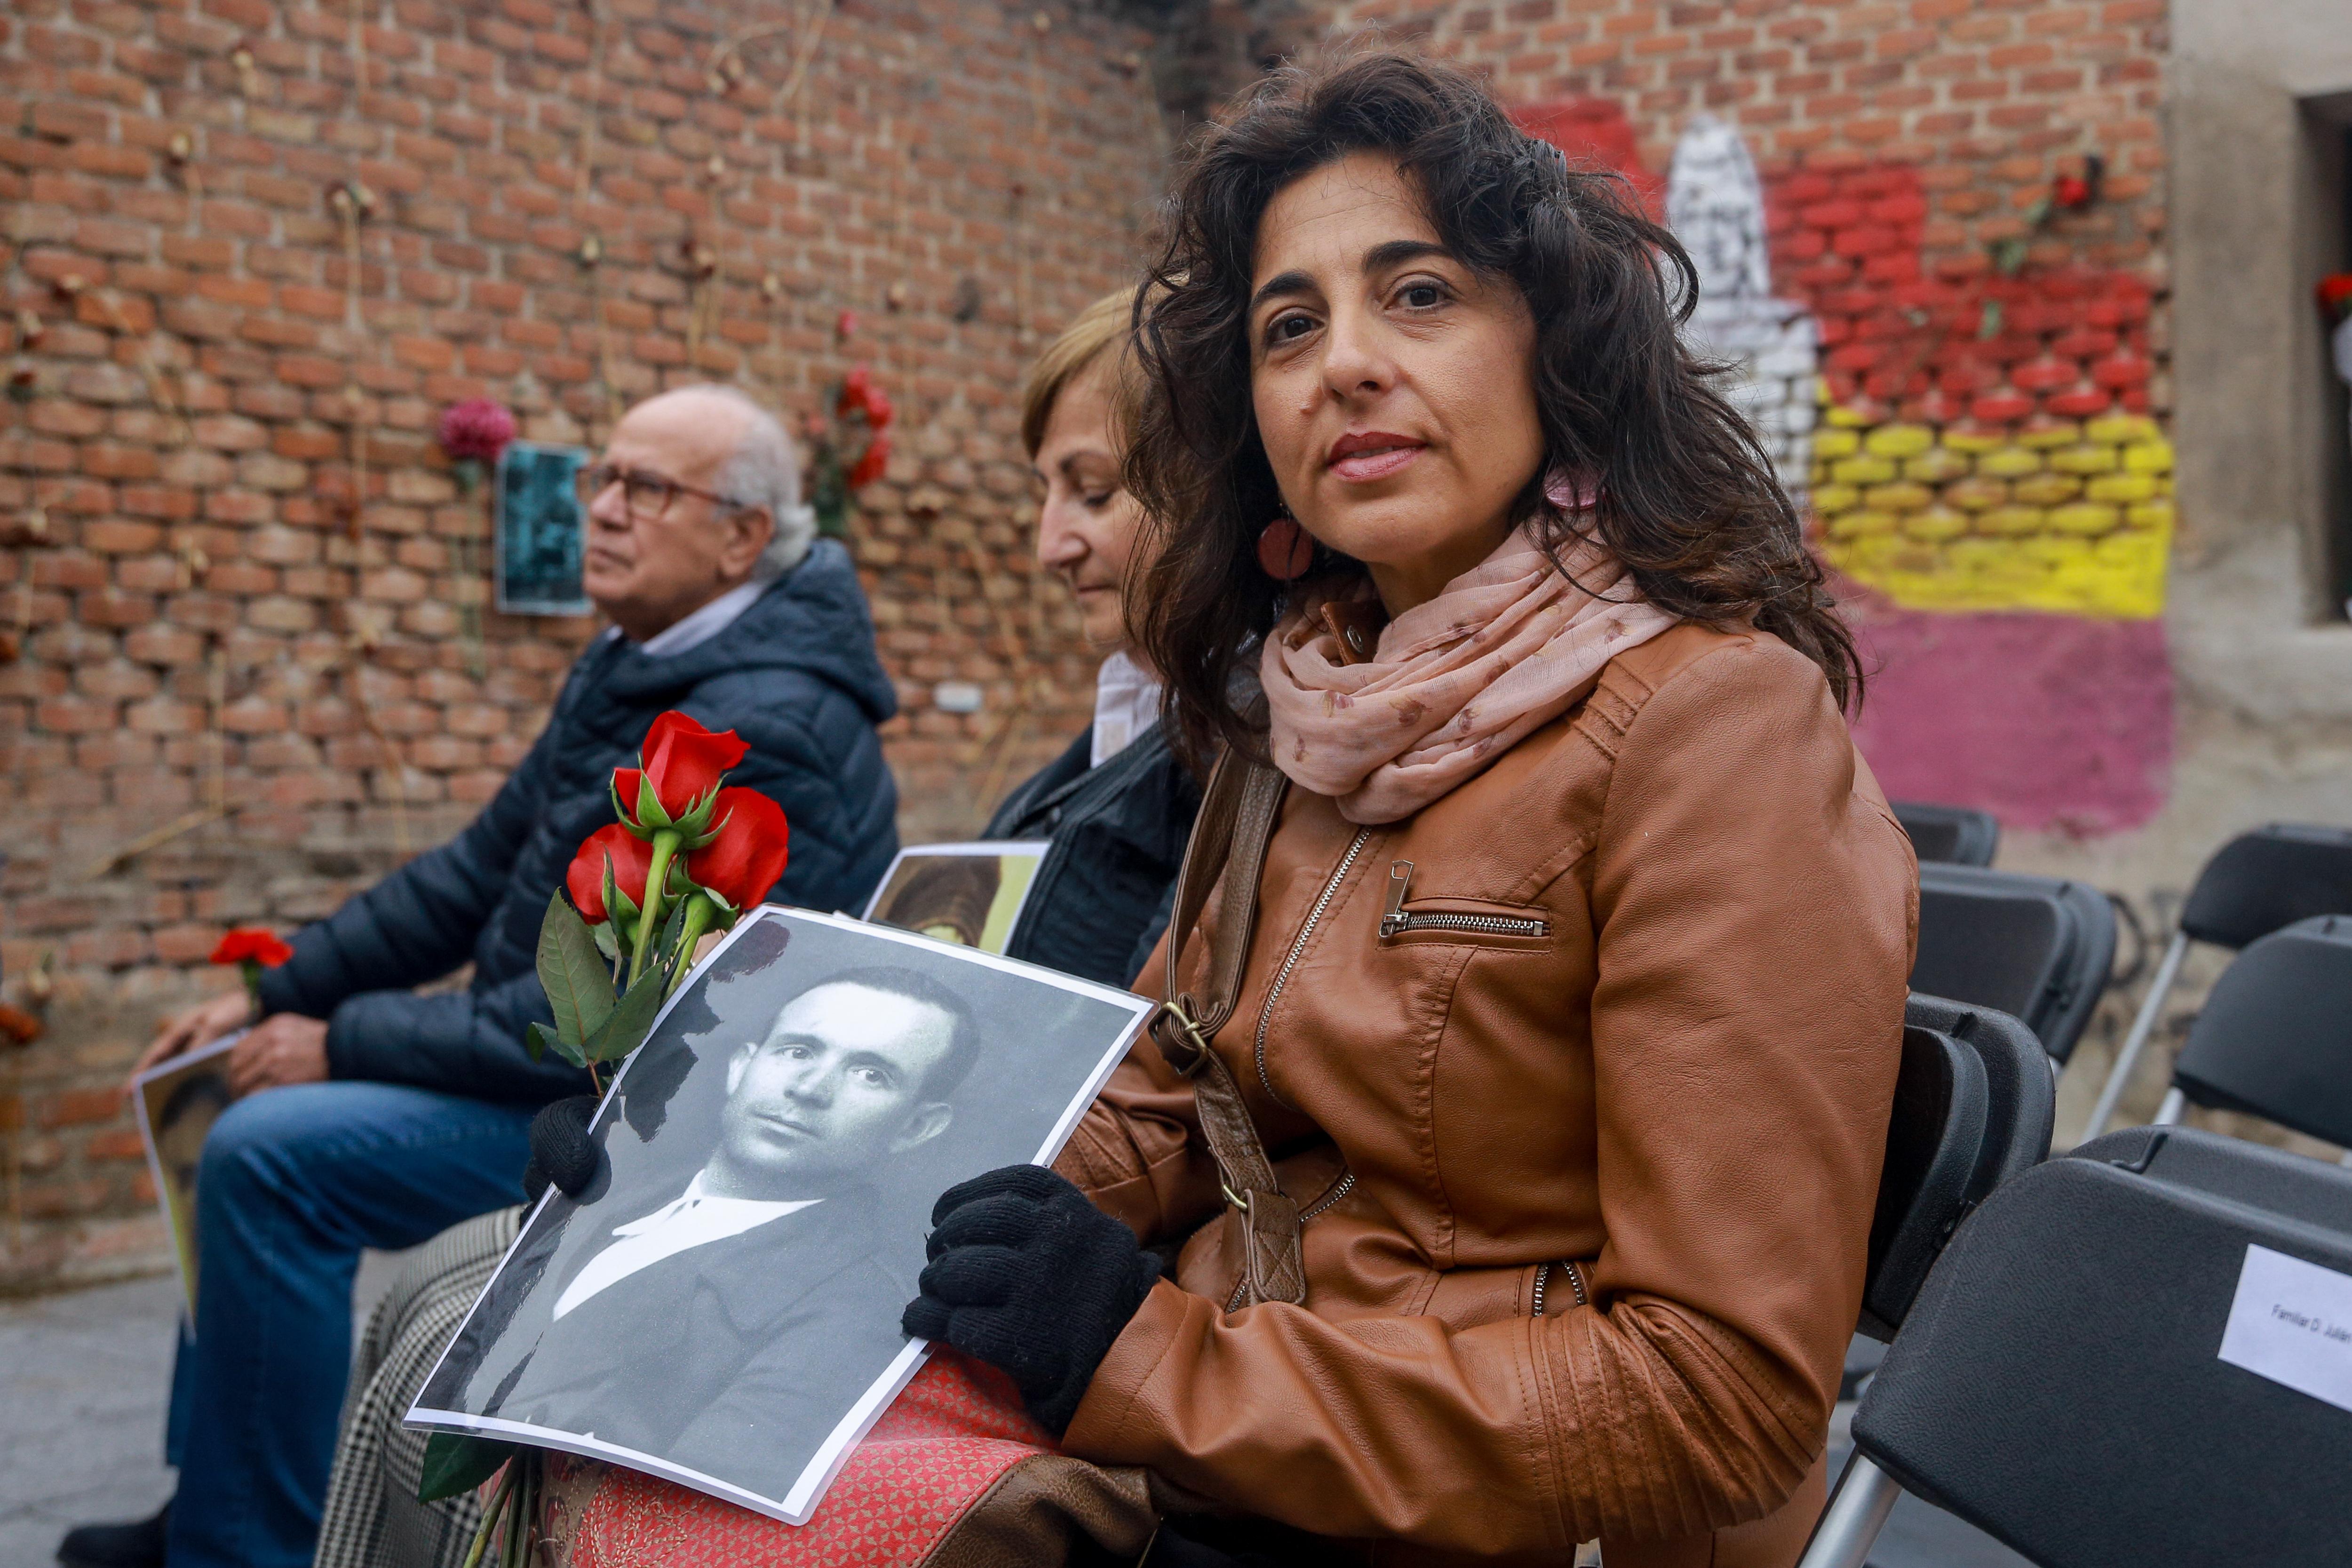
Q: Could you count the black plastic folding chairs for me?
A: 6